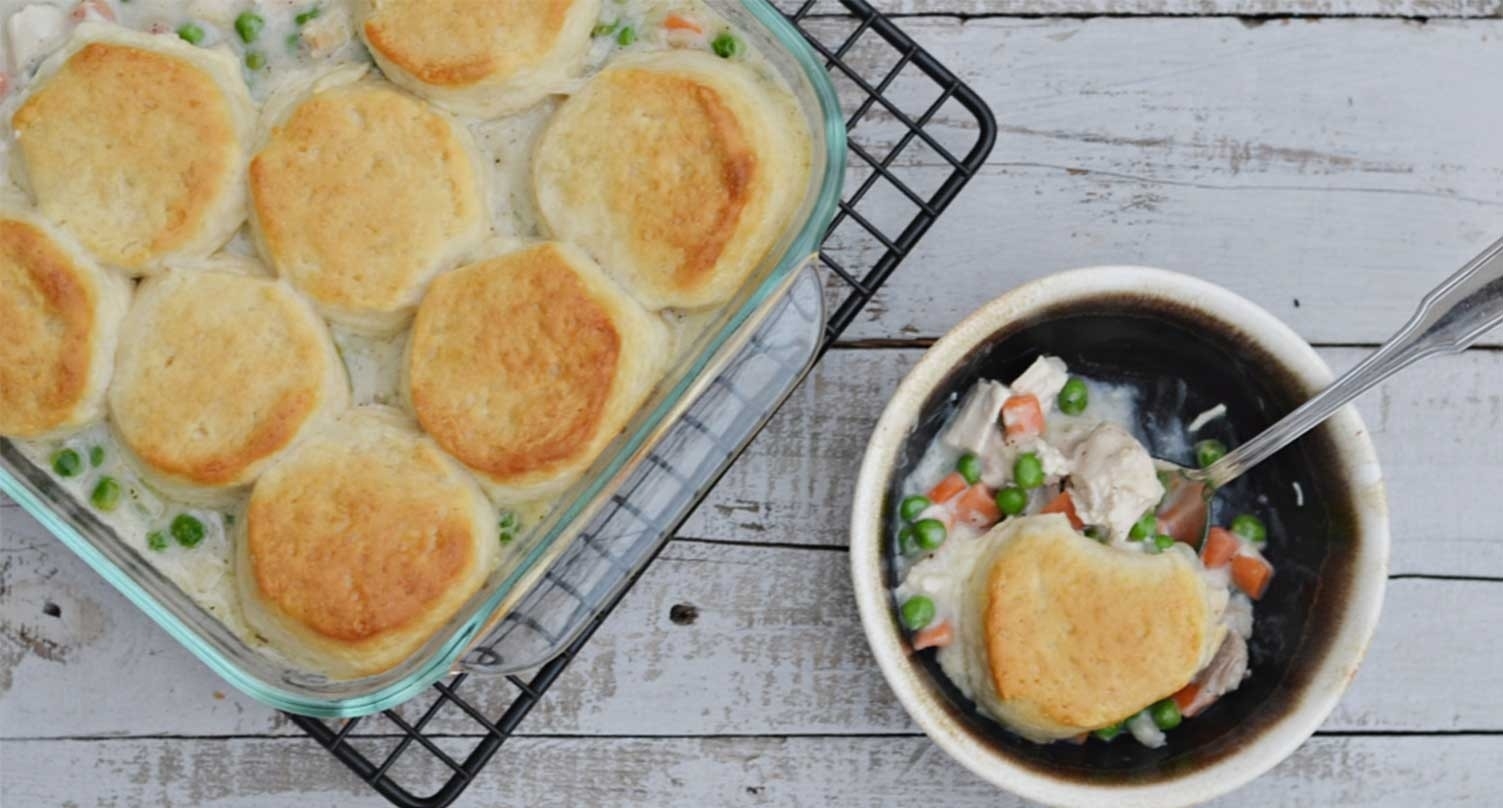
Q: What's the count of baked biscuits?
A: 9